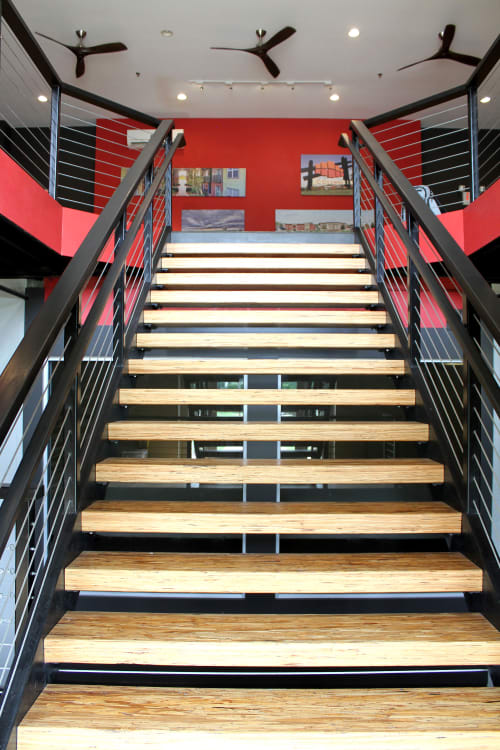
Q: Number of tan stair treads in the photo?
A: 14